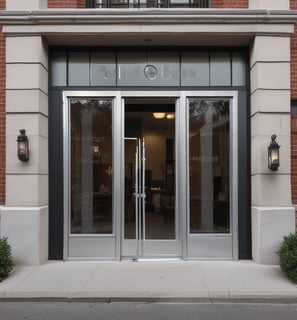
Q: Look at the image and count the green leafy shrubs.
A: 2